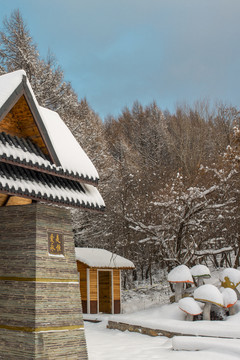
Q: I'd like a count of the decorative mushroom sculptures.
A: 6